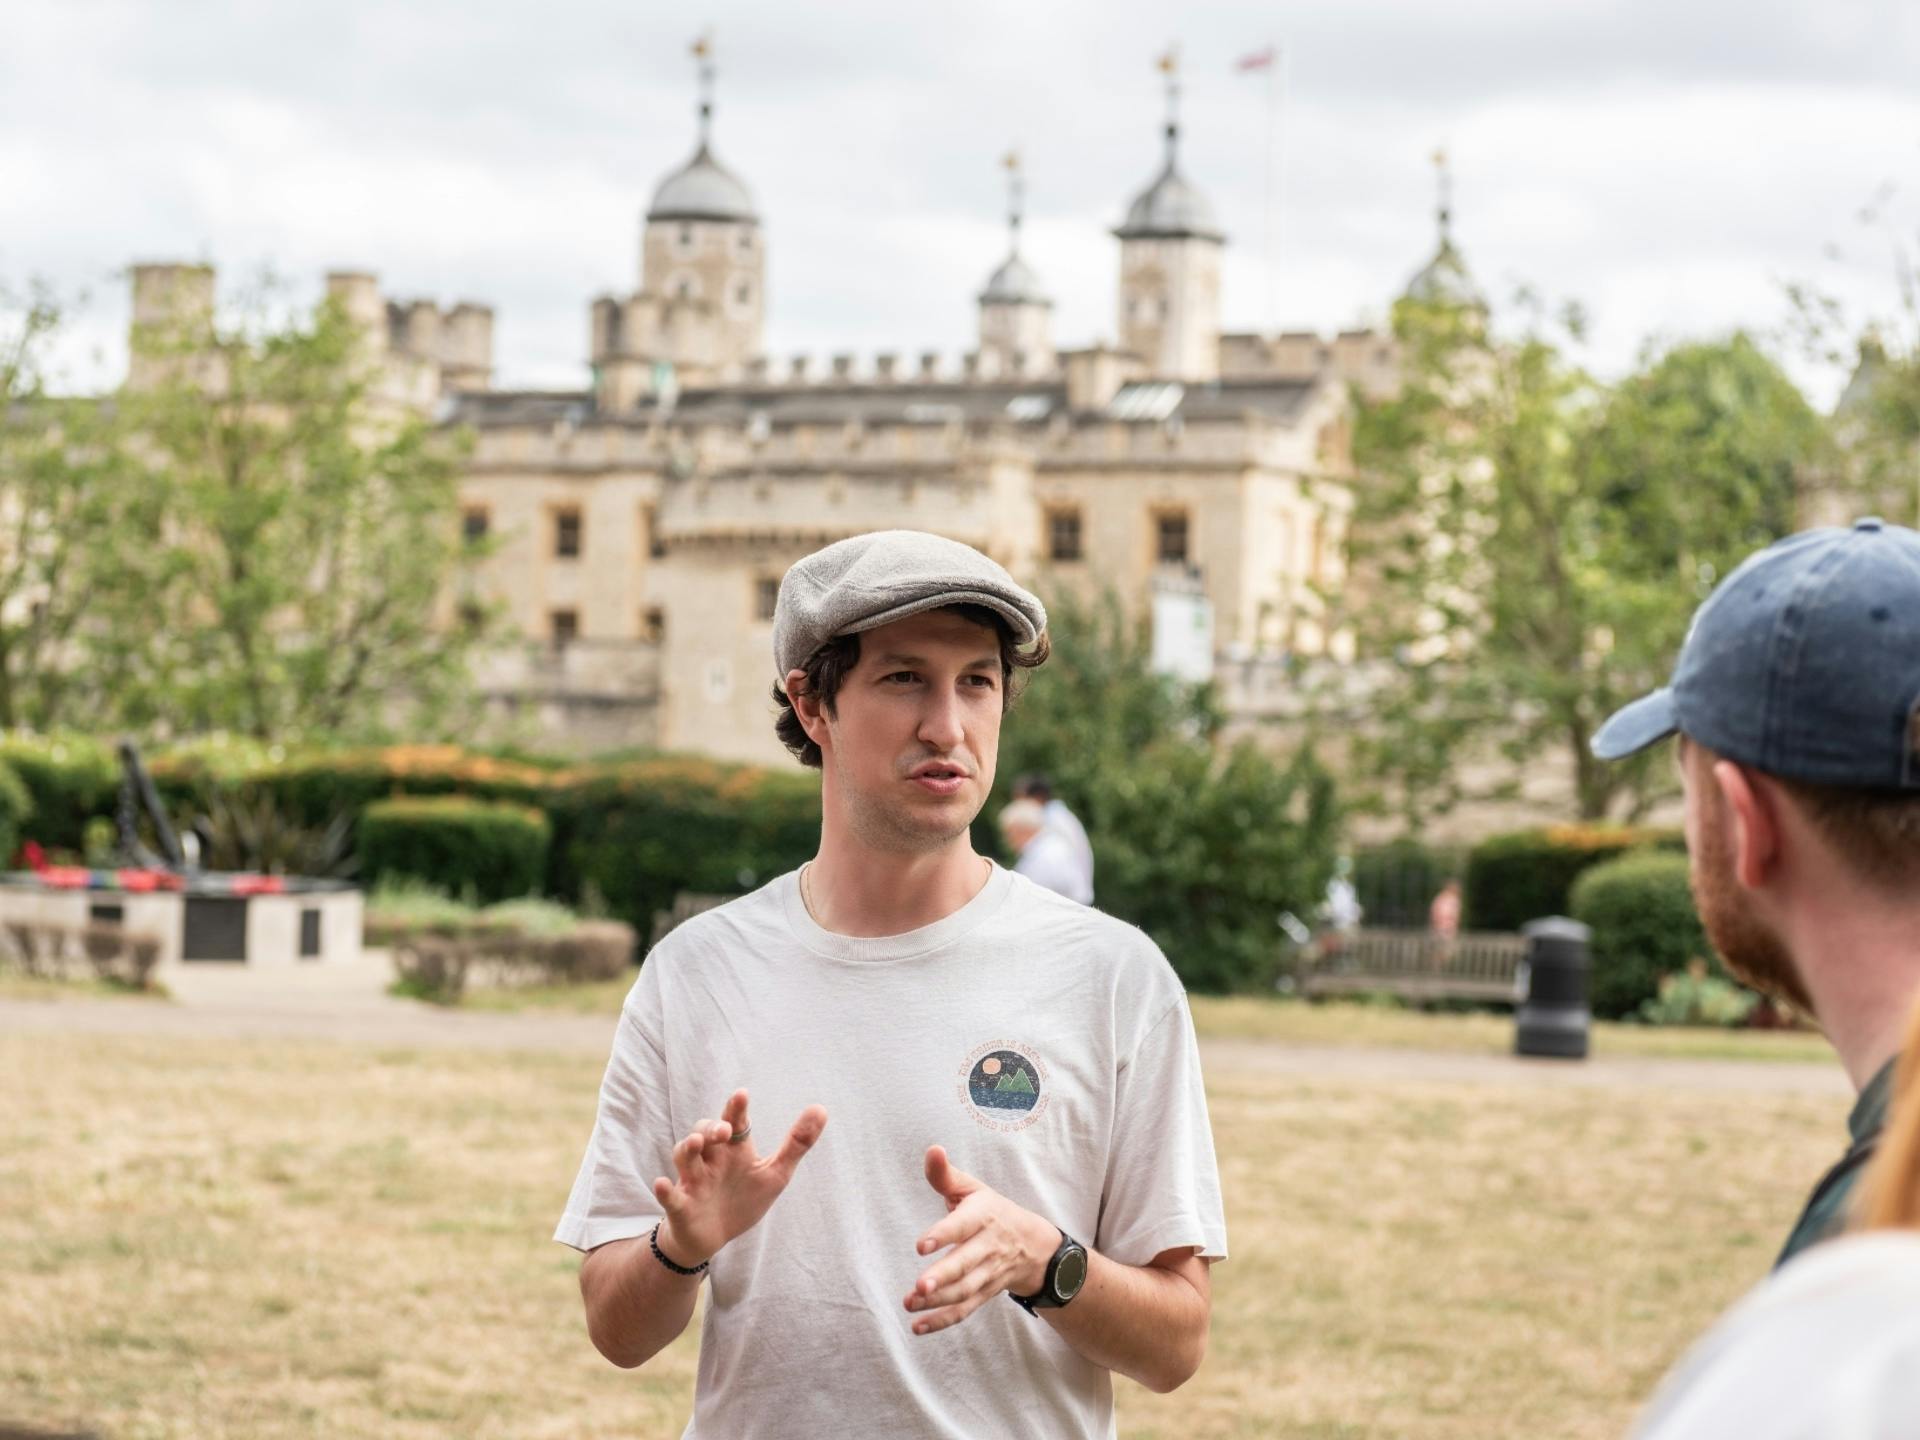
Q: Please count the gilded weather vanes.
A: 4